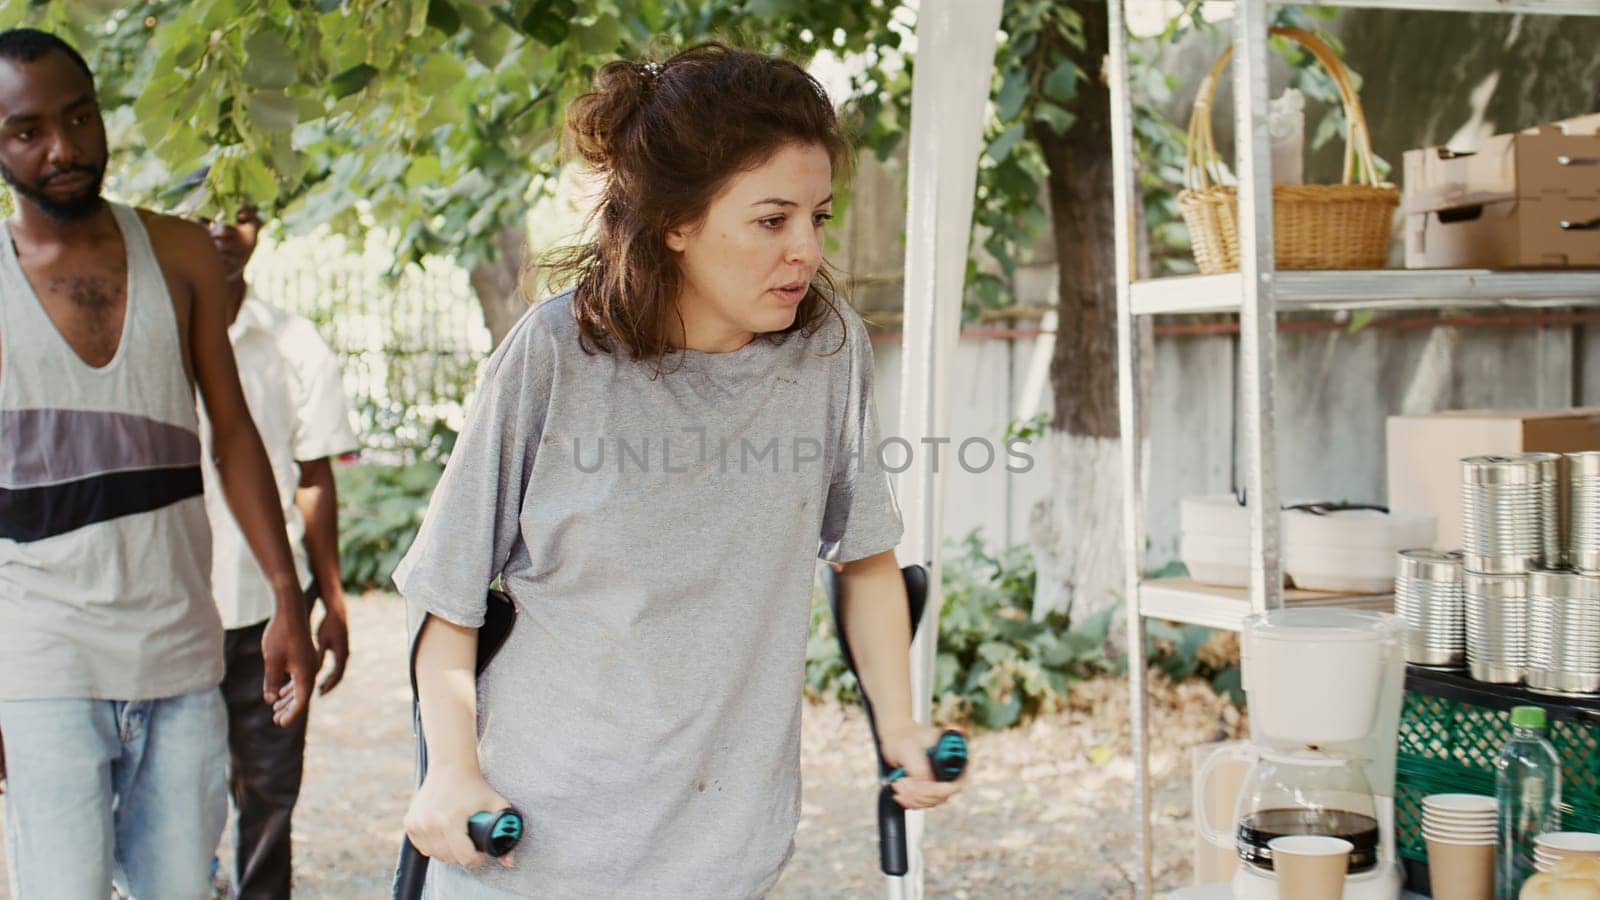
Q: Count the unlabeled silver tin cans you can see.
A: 6